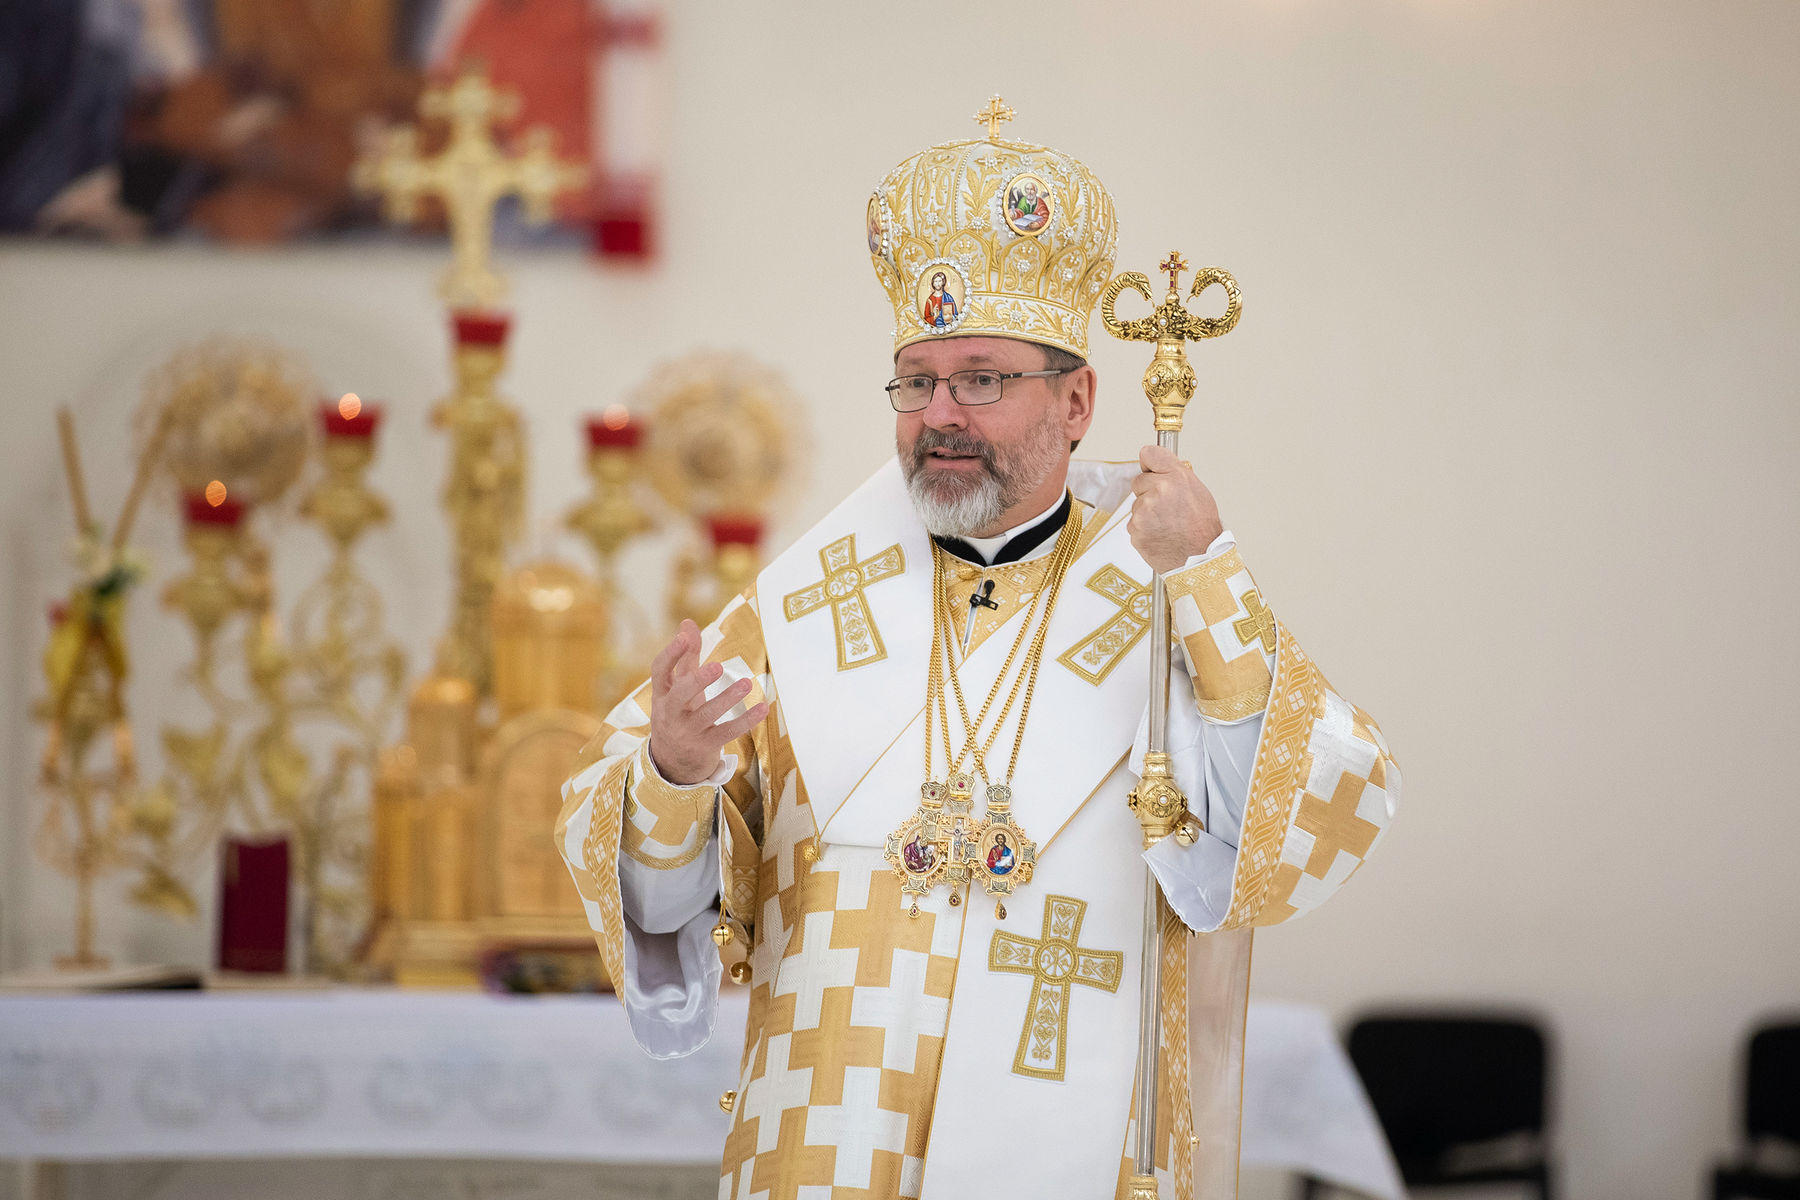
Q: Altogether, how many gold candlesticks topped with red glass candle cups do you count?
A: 5